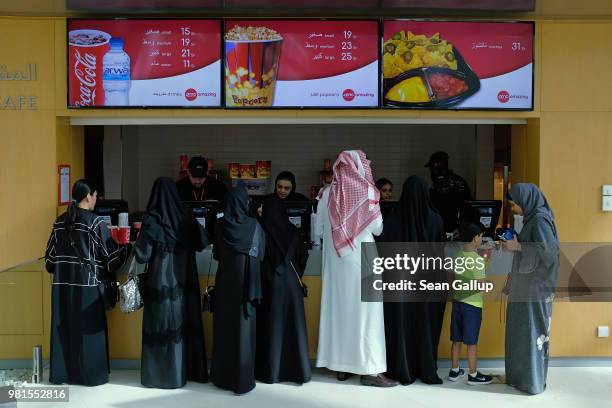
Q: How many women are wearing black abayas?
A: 5